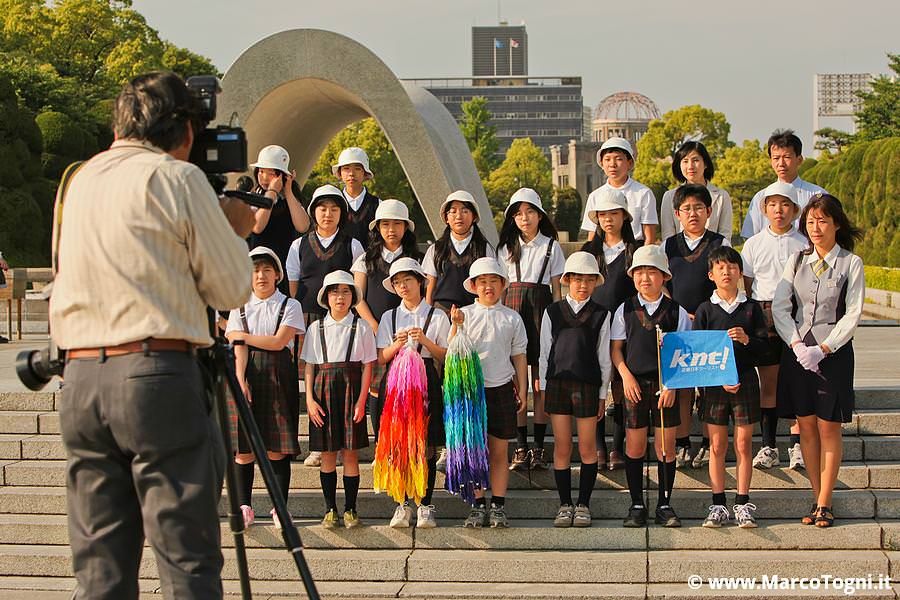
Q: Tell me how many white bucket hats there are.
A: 15